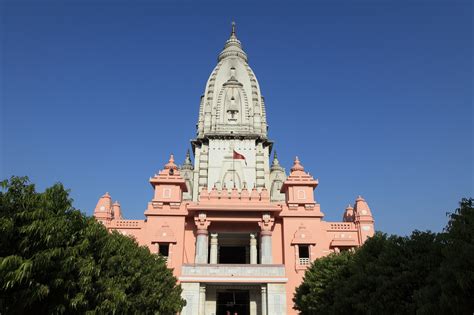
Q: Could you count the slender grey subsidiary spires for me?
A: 2